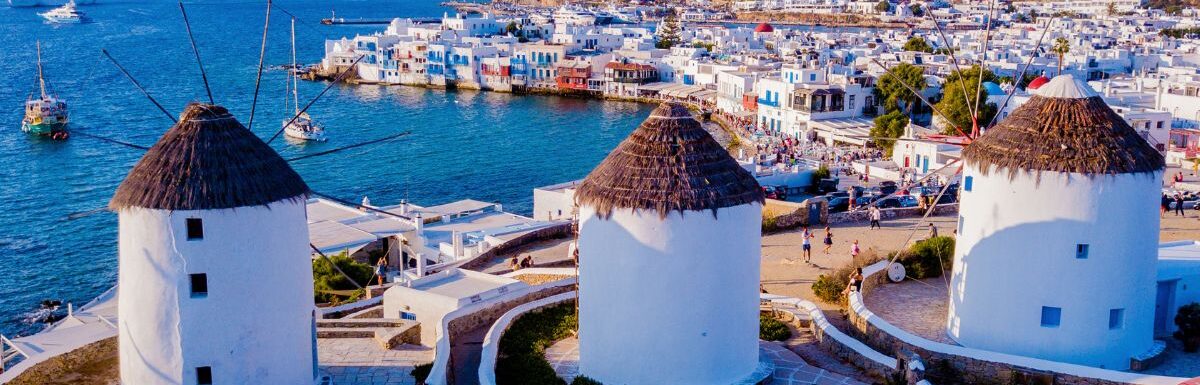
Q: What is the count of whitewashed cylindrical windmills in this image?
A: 3